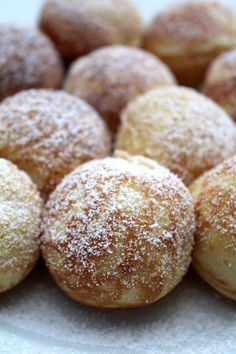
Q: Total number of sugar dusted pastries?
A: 10